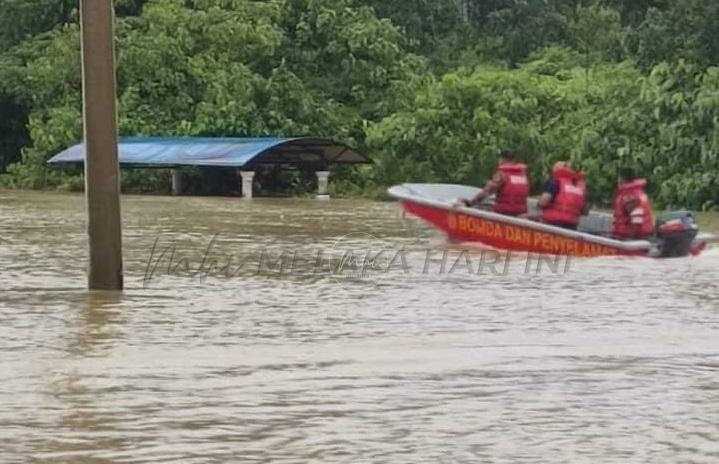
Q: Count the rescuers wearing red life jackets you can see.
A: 3